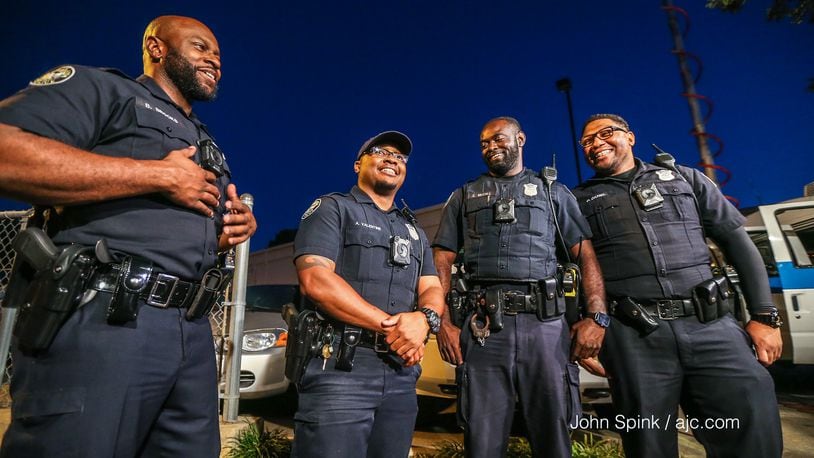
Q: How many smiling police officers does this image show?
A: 4